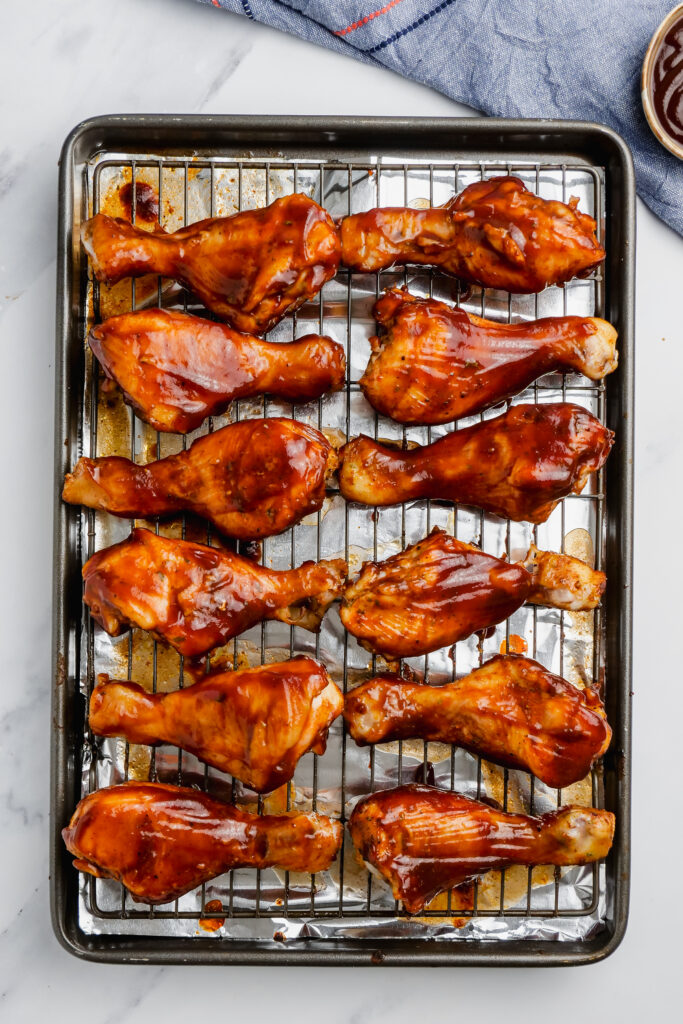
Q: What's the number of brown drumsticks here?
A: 12